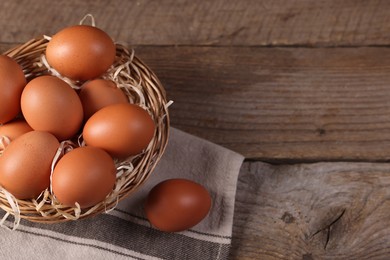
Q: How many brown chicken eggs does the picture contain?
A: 9